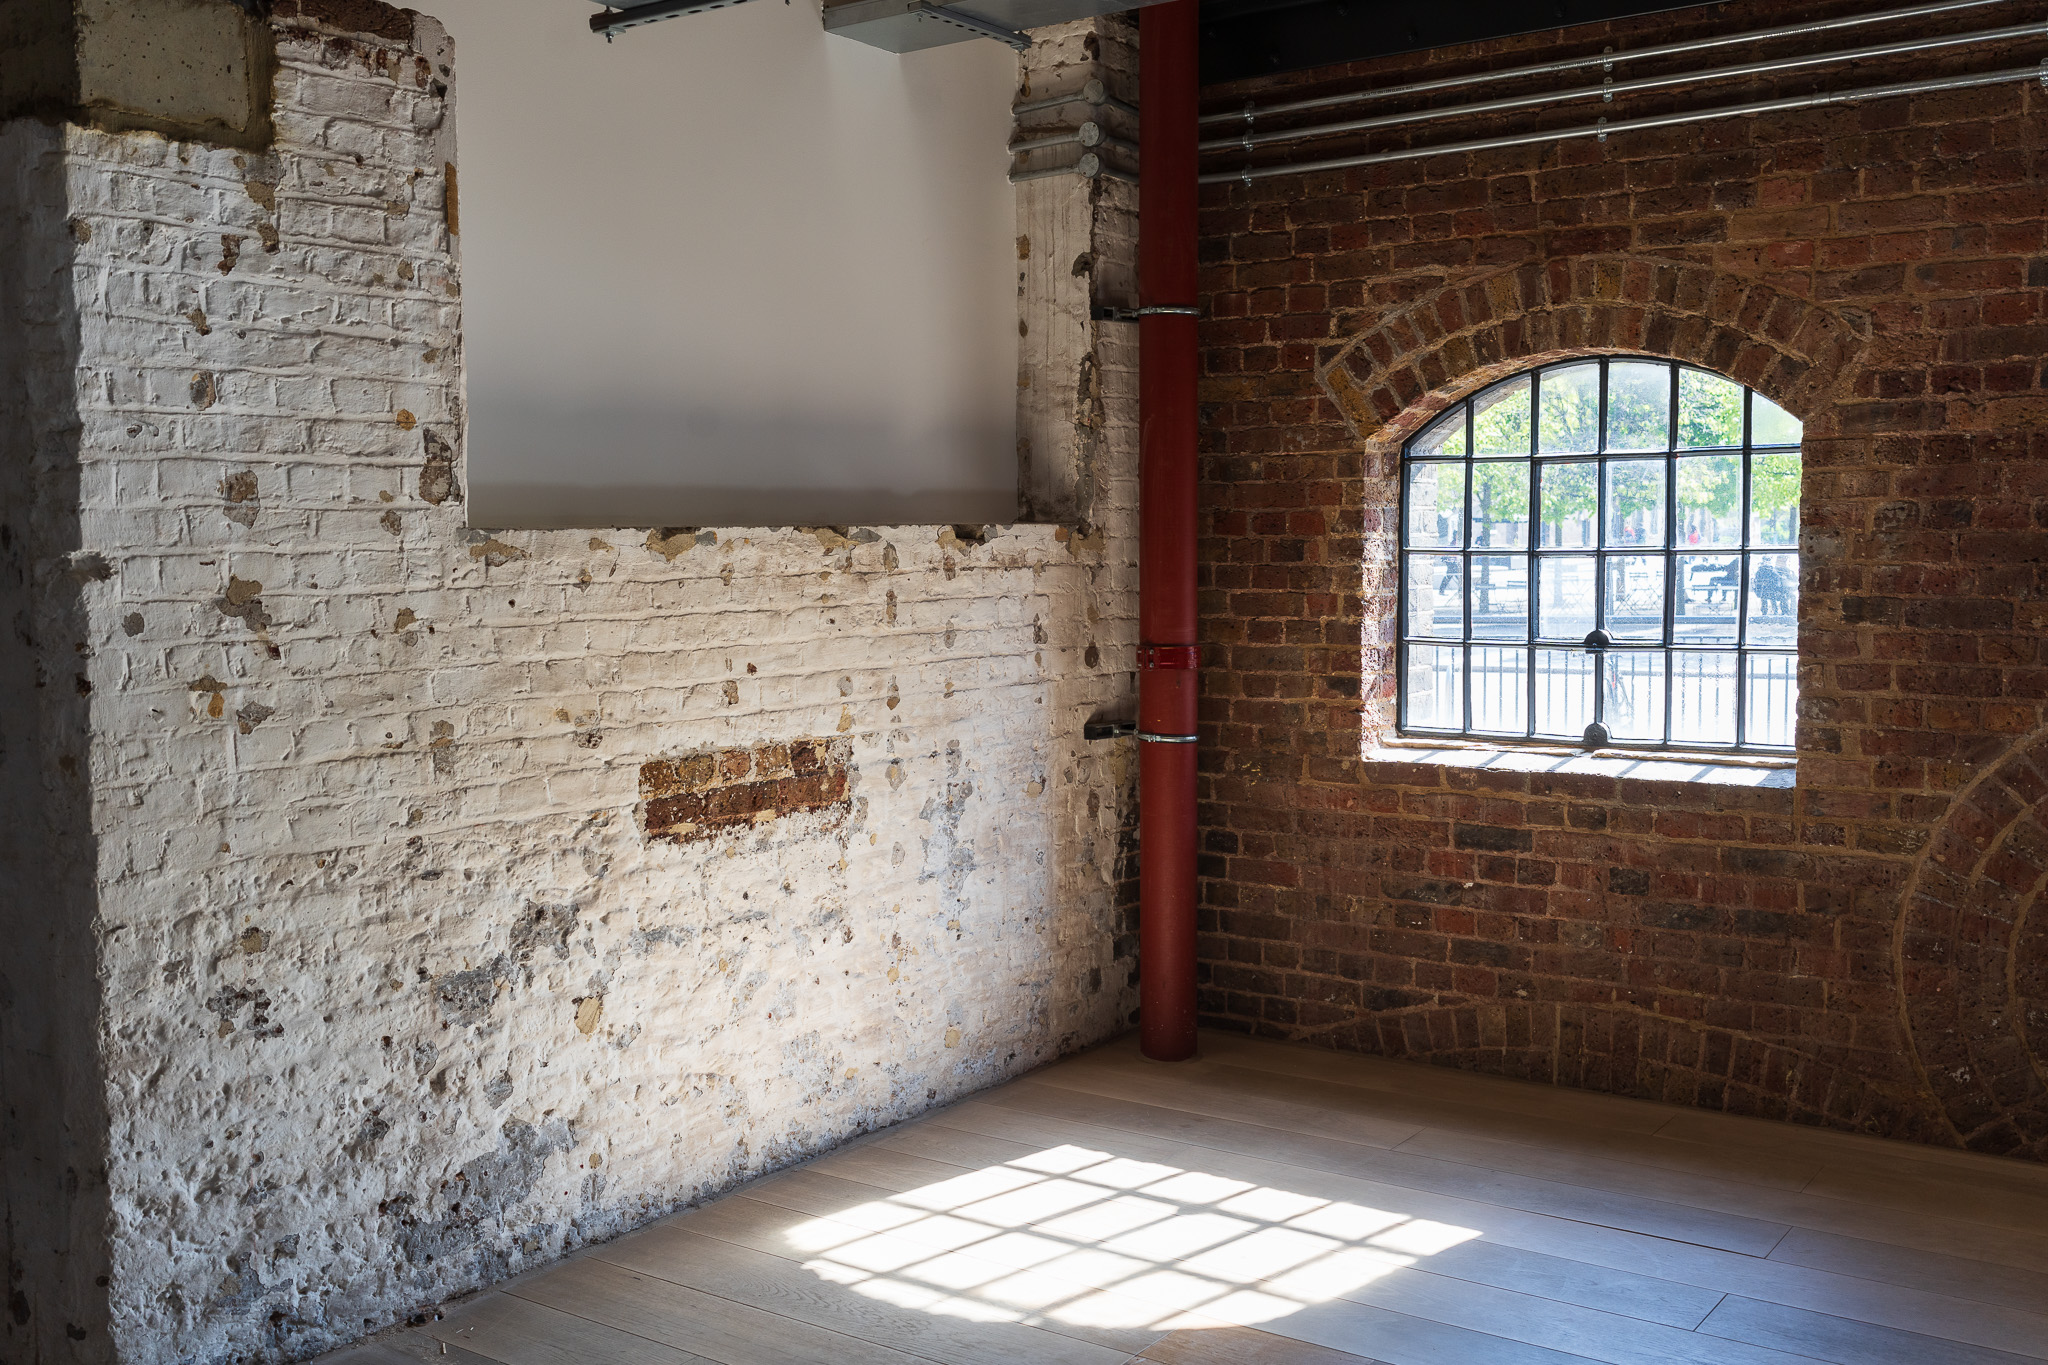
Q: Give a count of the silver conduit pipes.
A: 3